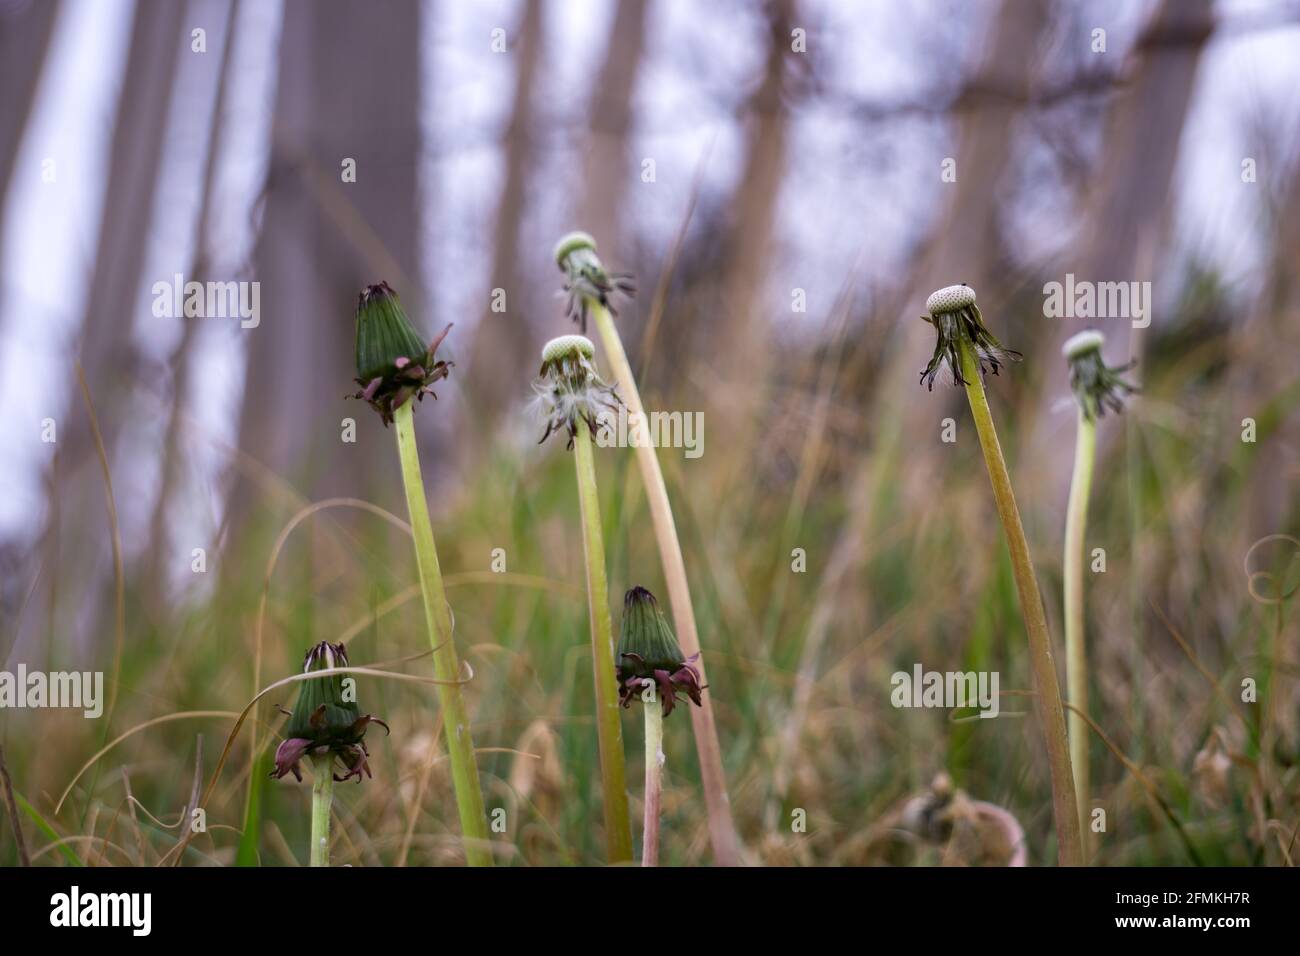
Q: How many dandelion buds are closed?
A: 3